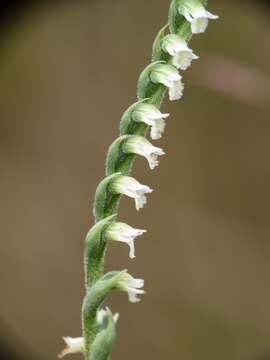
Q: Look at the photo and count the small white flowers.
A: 10